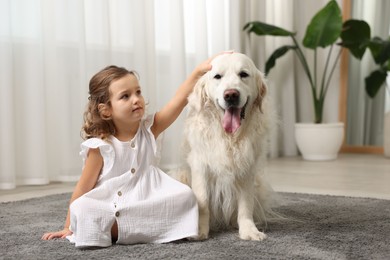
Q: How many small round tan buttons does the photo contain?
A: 4